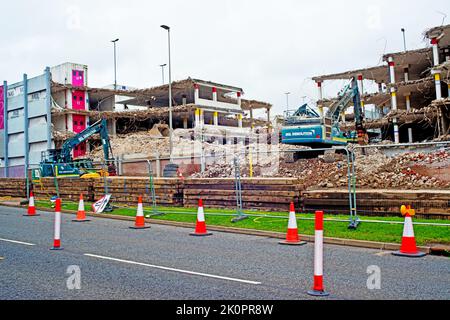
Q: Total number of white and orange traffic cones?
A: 6